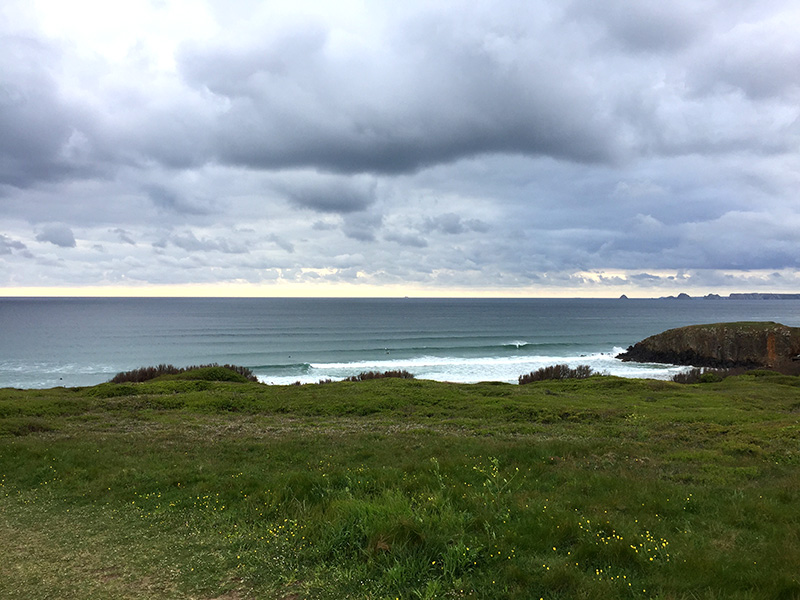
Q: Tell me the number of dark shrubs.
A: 4